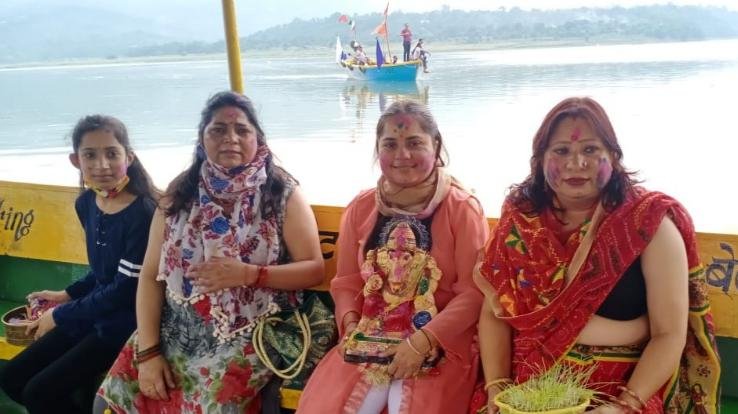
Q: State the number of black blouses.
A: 1